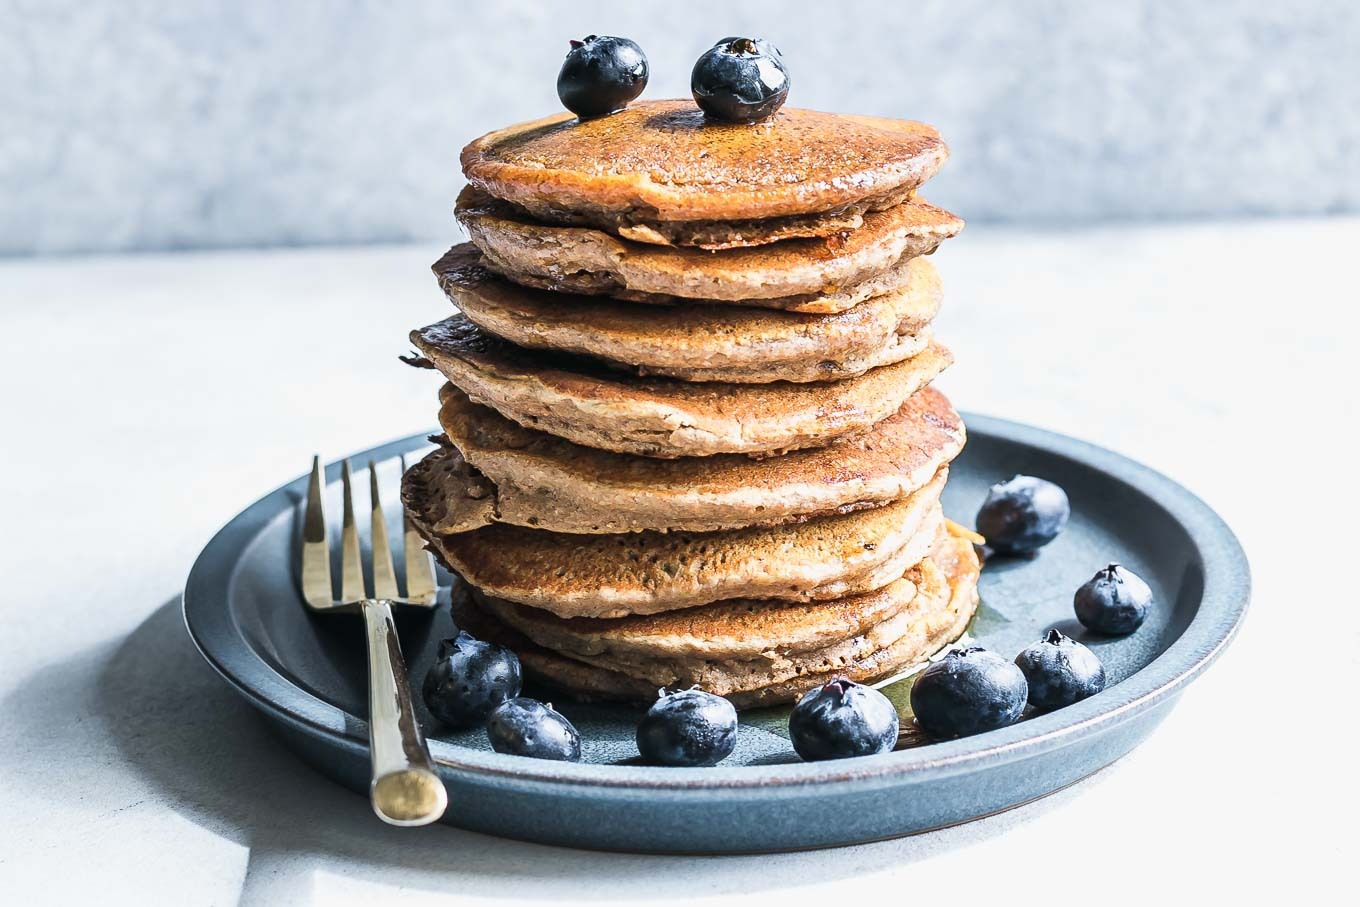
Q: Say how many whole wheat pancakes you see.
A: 8